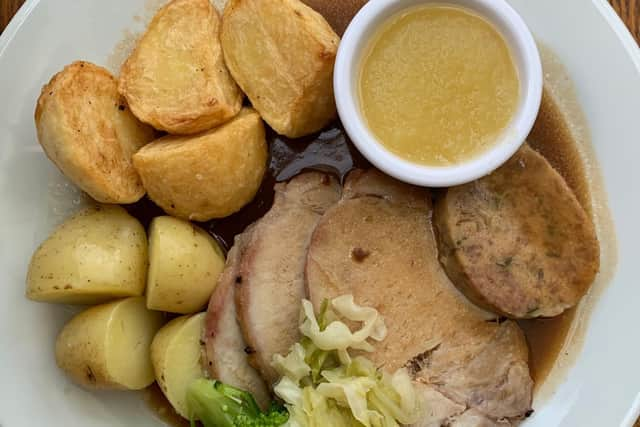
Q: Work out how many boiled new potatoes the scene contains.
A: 4